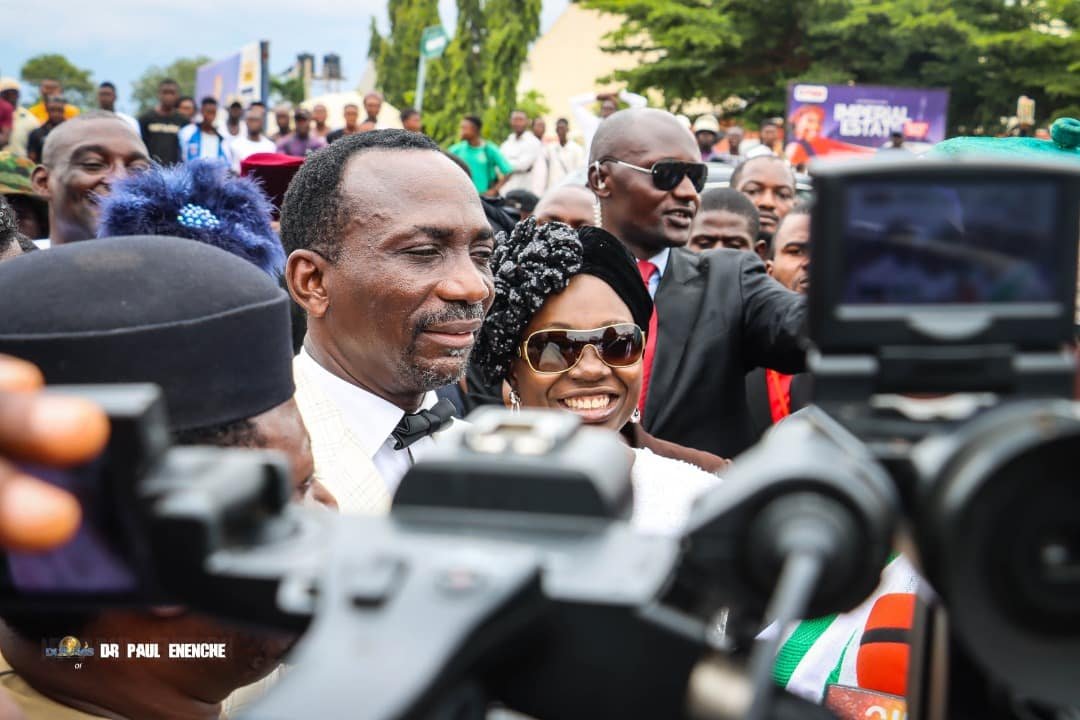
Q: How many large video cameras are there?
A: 2